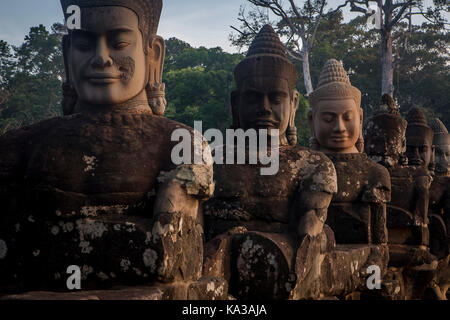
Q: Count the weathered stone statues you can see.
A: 6